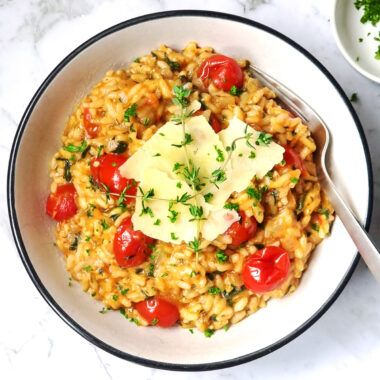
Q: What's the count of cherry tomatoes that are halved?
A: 0